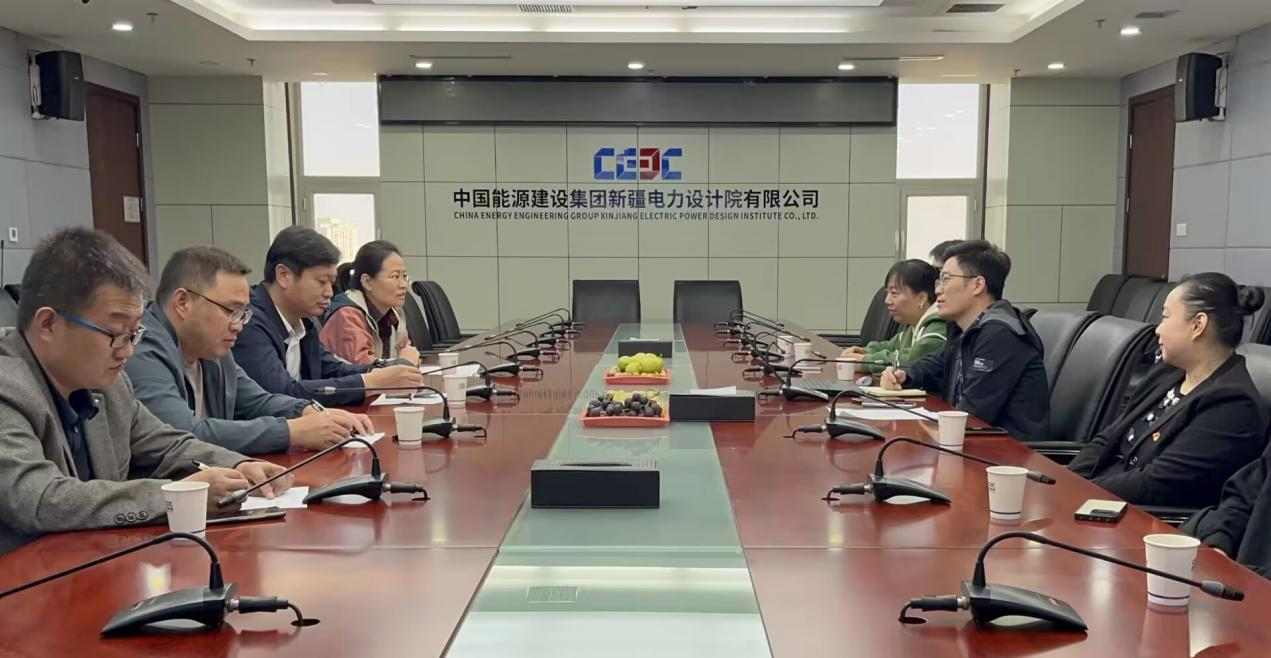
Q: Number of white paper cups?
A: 10